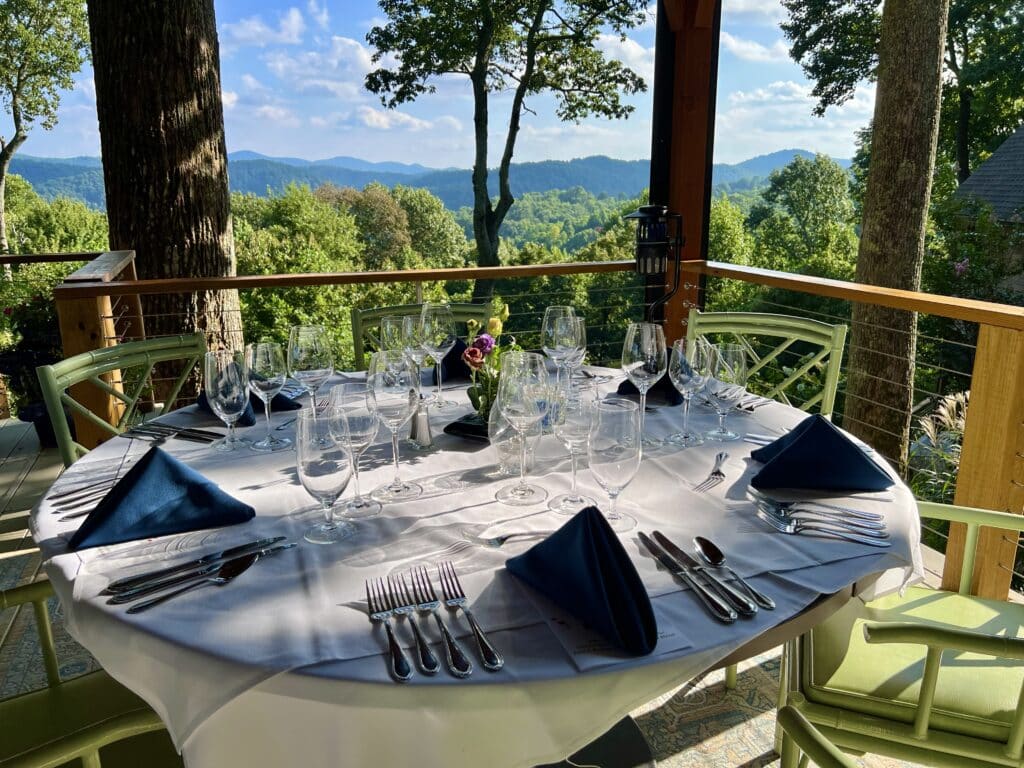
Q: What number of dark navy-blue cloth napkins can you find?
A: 6